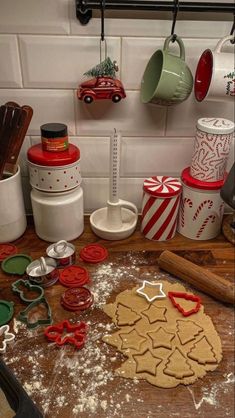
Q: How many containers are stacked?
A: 5